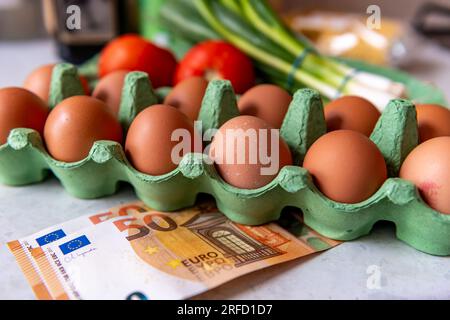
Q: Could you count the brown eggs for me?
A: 12